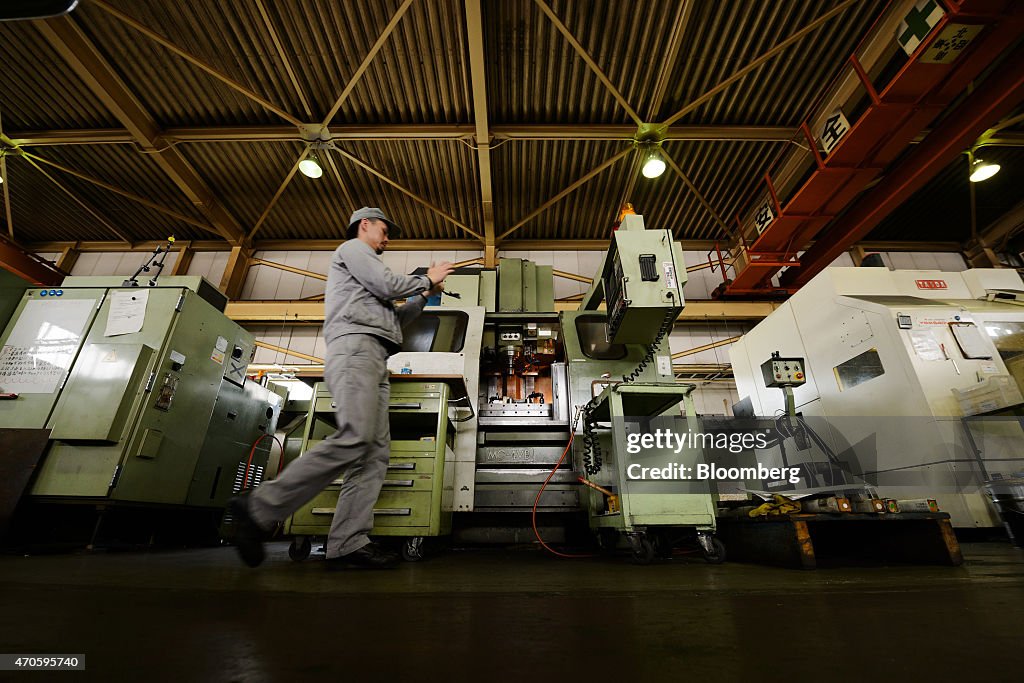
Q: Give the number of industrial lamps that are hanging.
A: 3